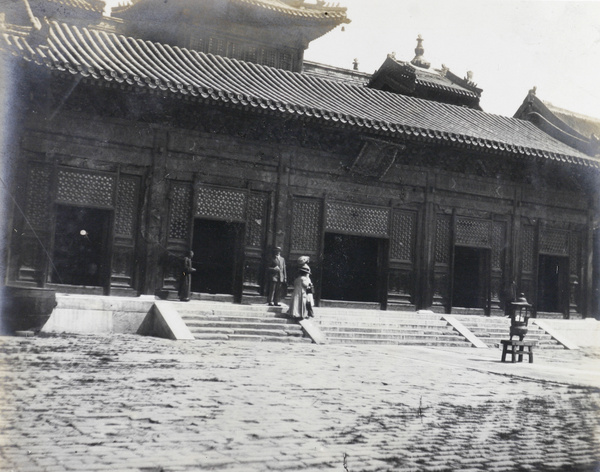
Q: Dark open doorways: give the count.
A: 5